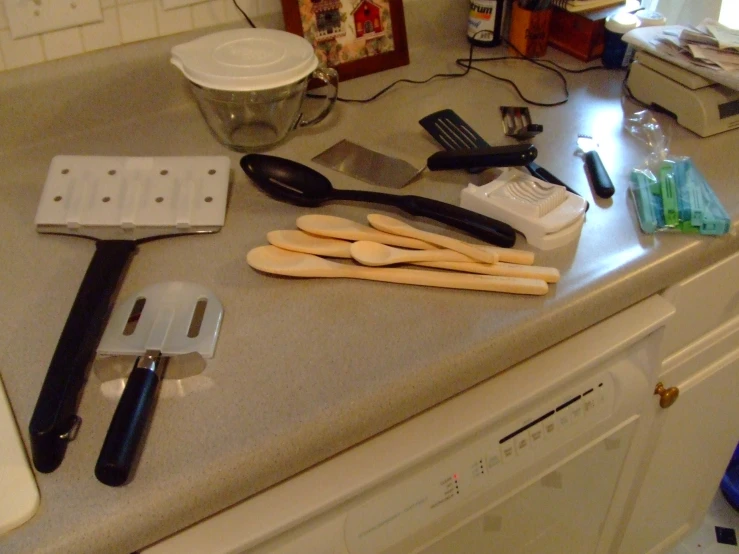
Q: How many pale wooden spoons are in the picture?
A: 5